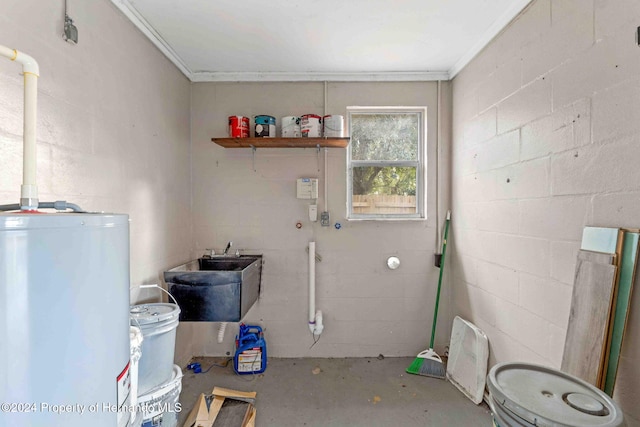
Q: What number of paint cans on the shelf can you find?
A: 5